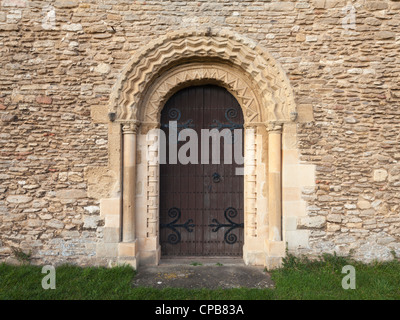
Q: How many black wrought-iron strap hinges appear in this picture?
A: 4